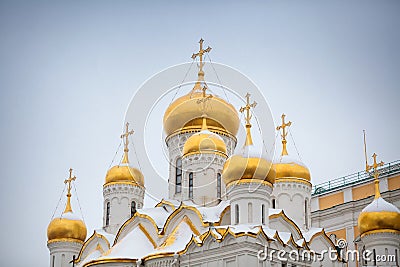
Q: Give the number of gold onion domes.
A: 7